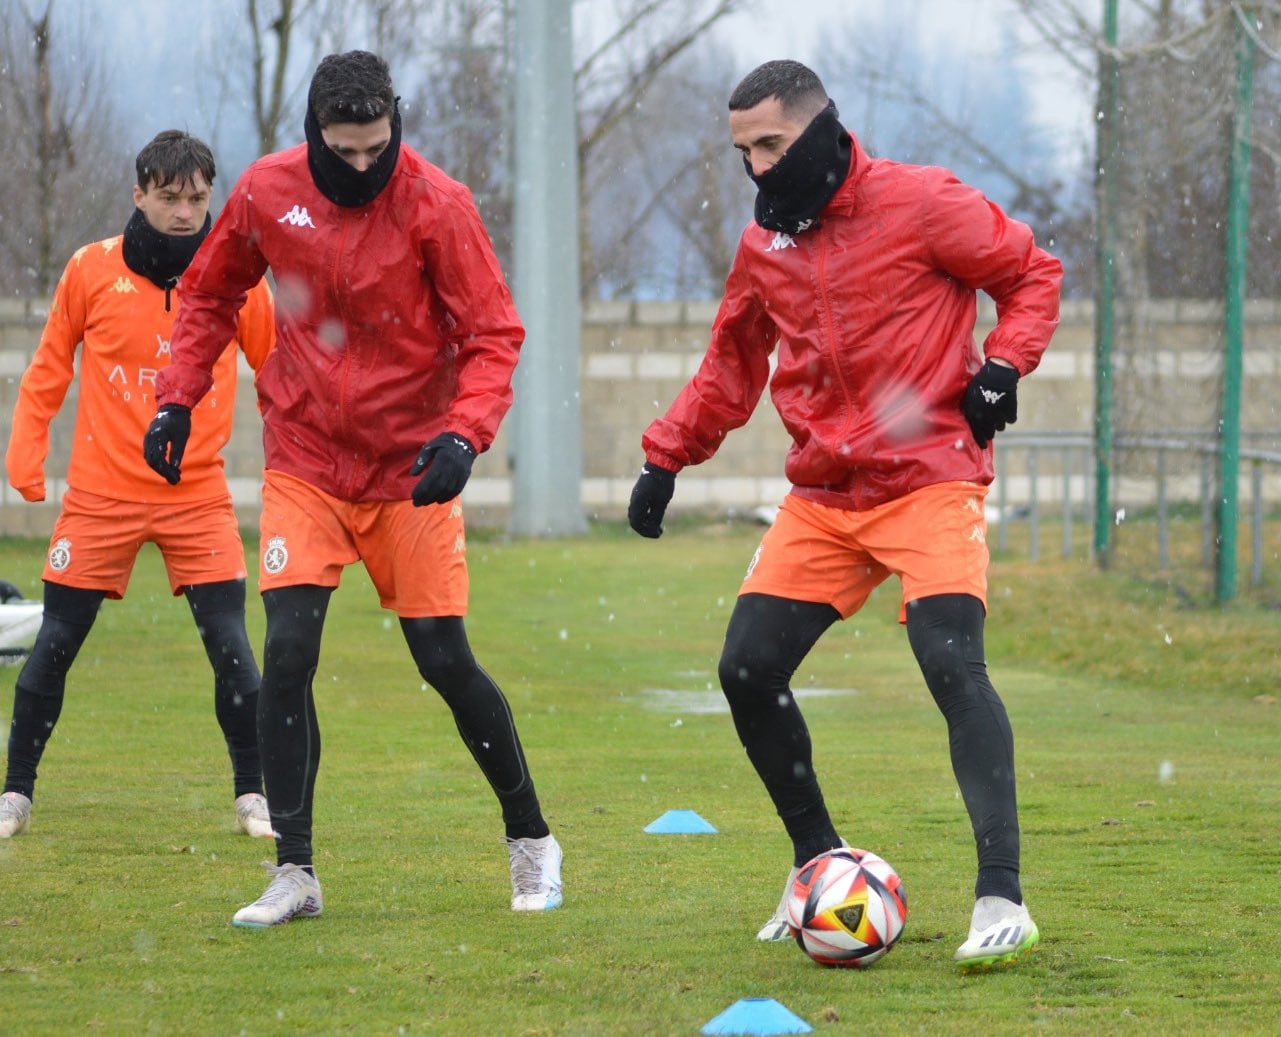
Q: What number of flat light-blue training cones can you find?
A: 2